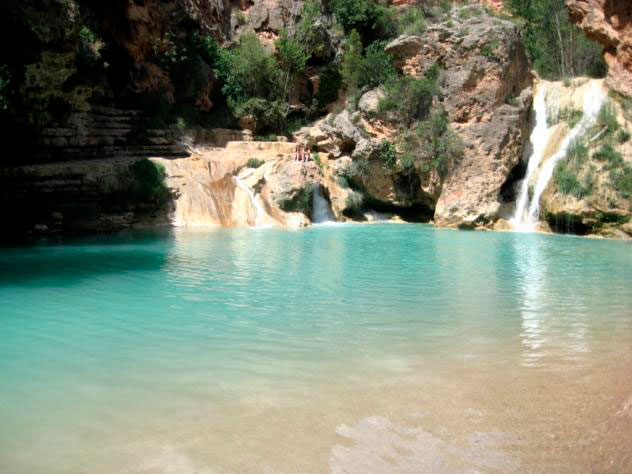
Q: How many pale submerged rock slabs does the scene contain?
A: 1